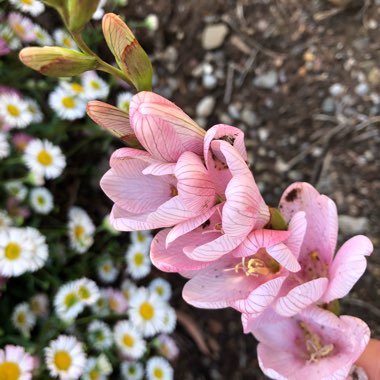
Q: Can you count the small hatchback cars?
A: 0